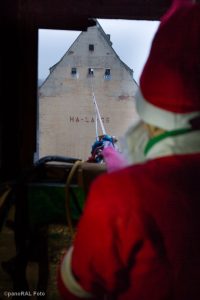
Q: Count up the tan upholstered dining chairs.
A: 0